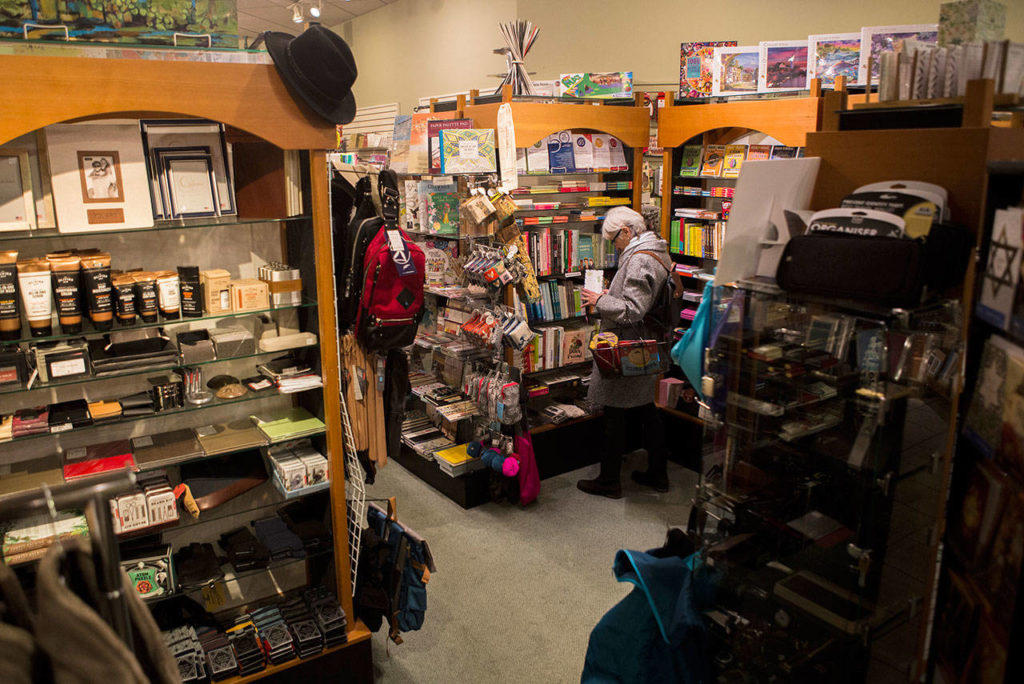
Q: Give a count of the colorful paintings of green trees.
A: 1